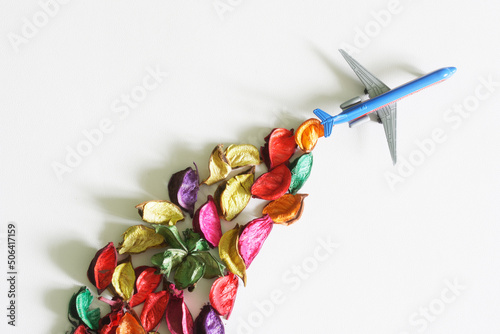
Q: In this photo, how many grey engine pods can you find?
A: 2